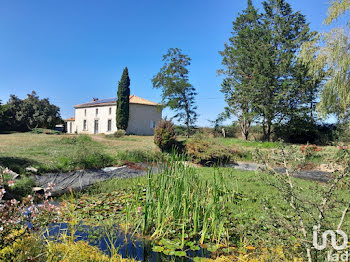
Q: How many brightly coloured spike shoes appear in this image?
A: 0